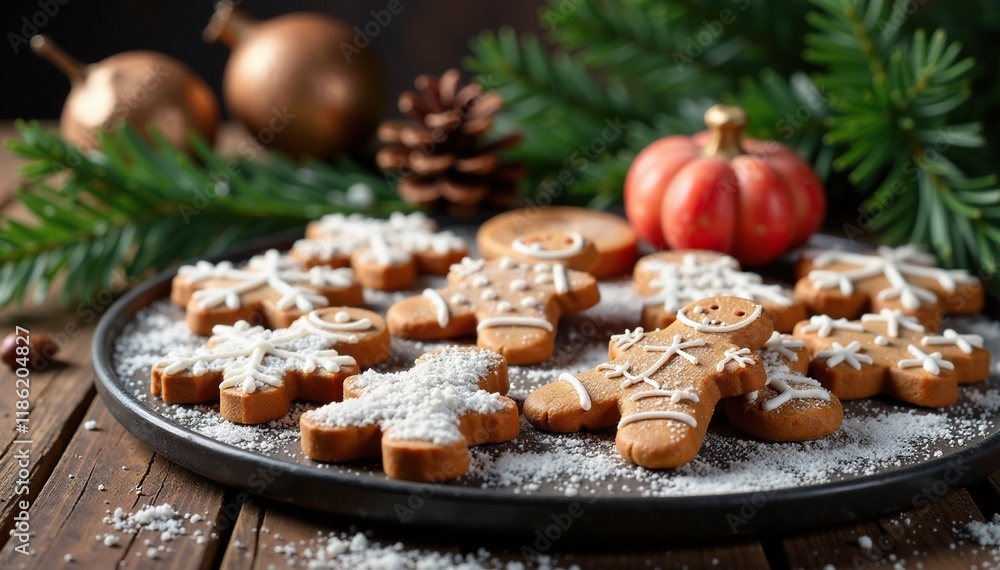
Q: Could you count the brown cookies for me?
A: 11